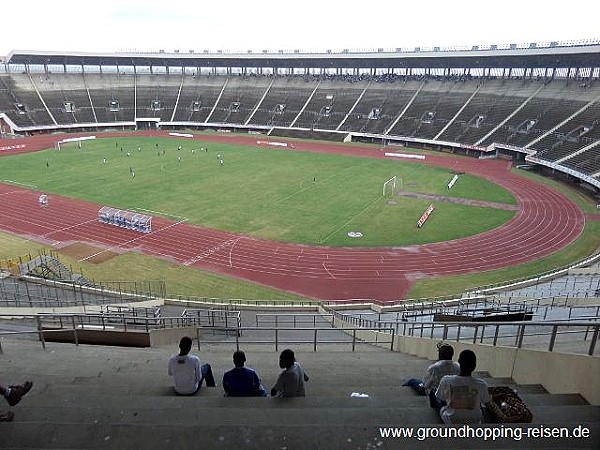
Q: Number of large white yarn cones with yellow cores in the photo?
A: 0